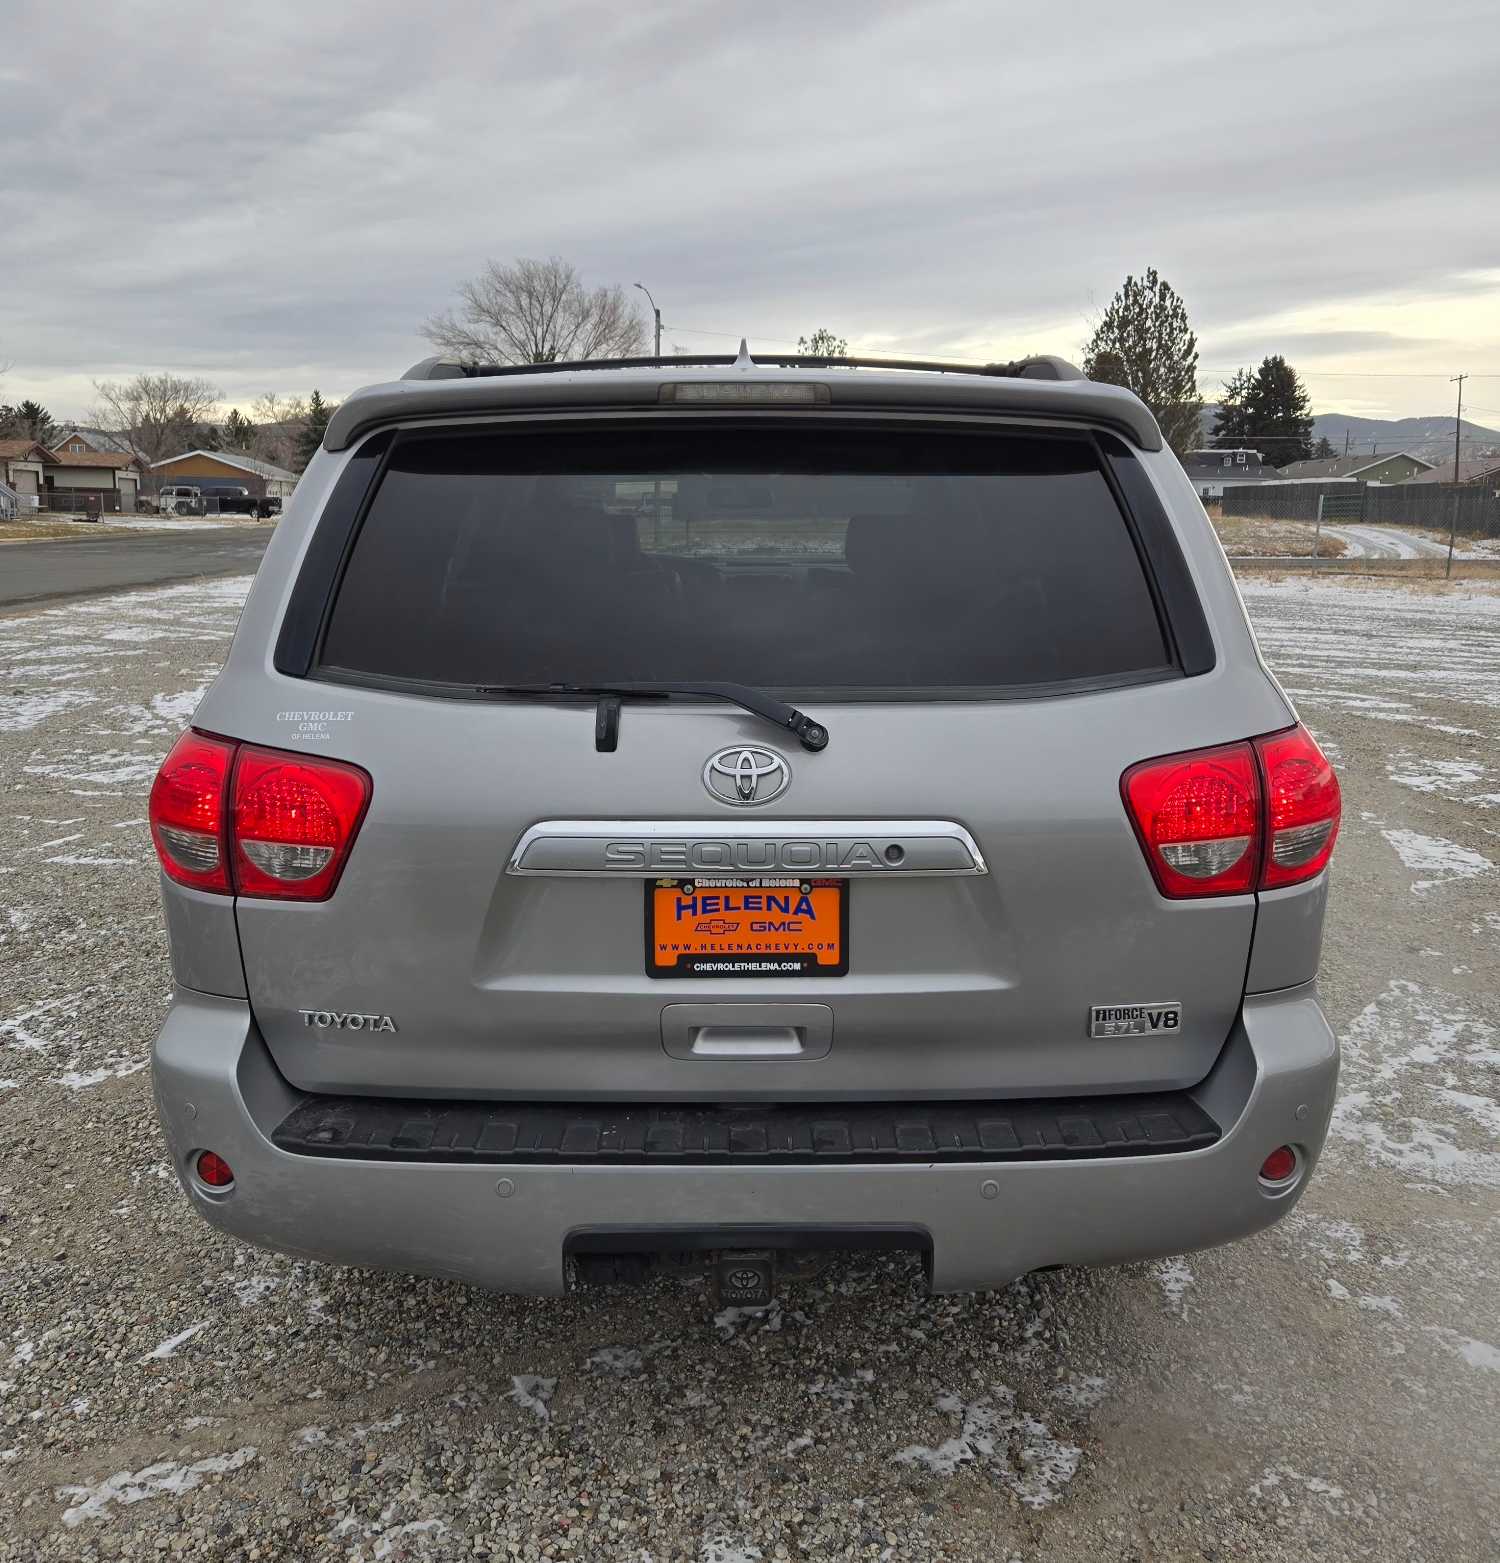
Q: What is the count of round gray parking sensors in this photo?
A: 4